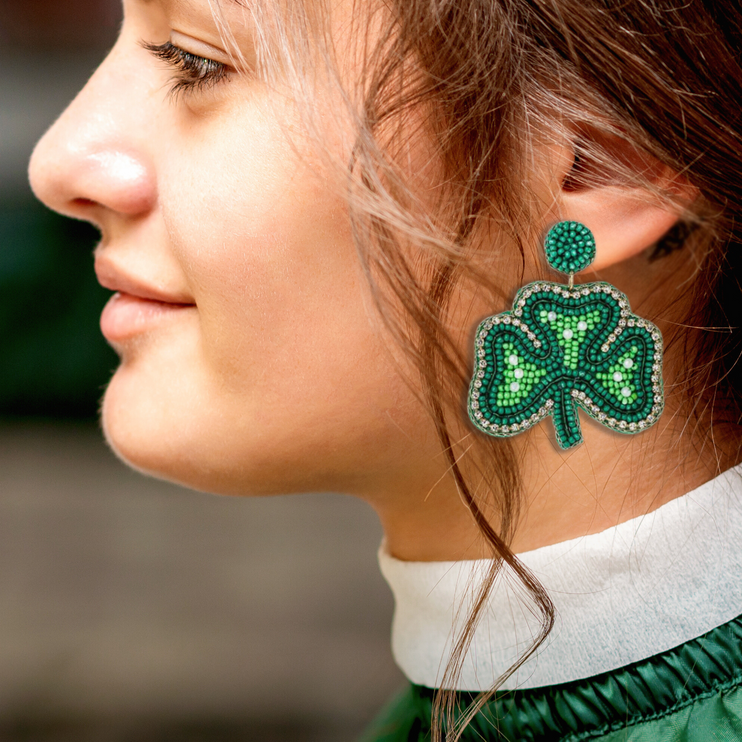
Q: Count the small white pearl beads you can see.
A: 9